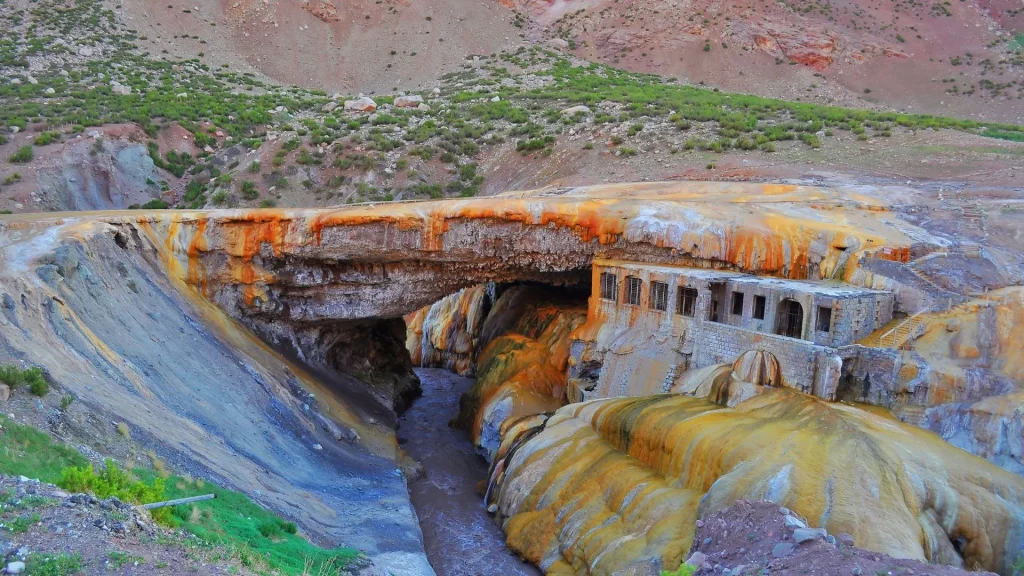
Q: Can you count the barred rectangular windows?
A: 4